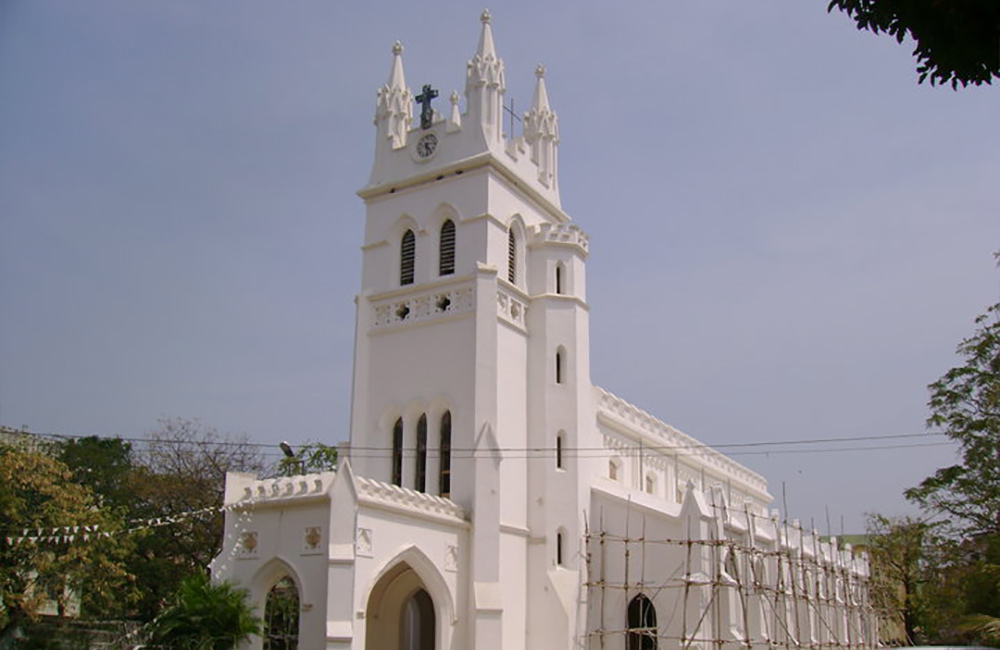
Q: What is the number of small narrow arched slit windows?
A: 4